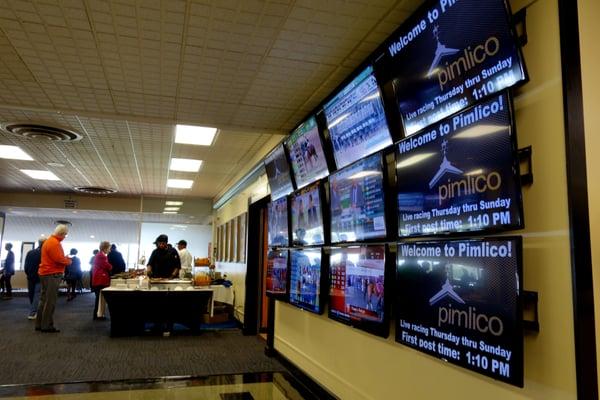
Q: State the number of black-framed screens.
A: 12